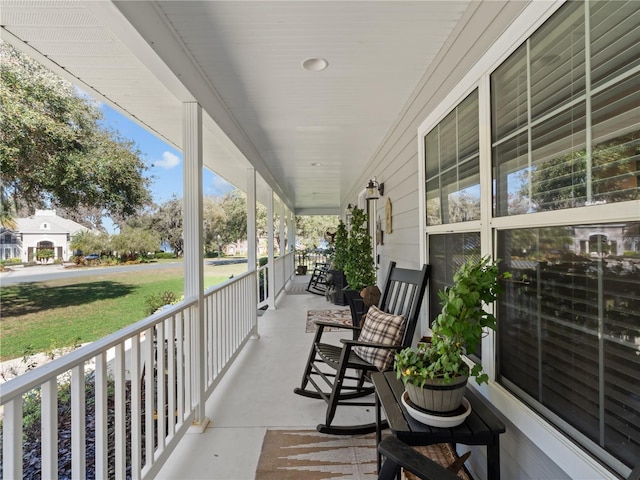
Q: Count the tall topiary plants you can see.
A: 2